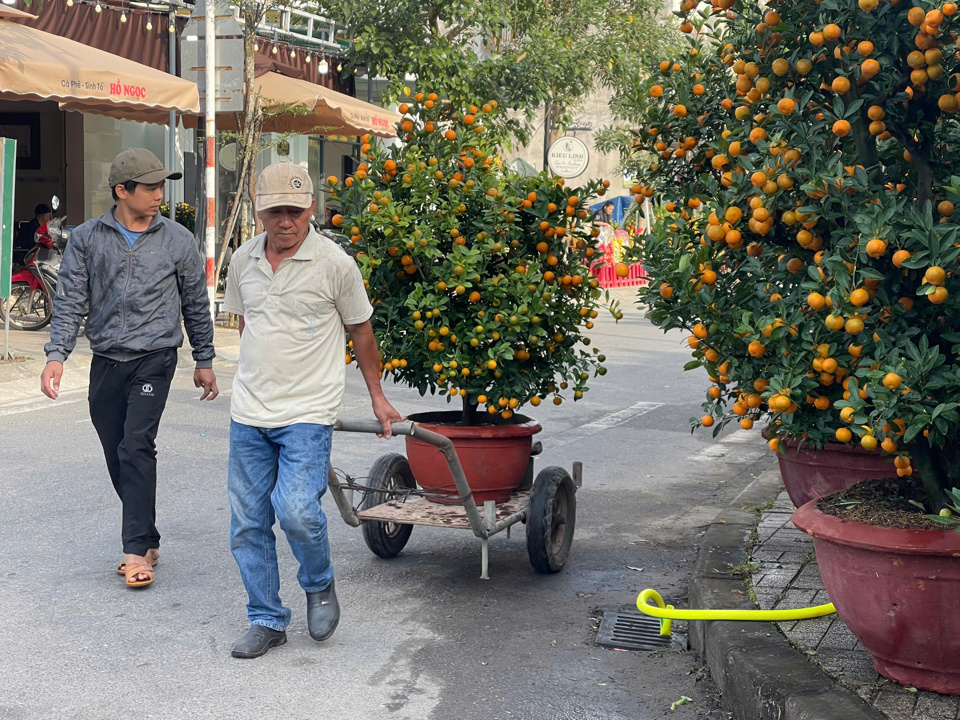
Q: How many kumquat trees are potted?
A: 3